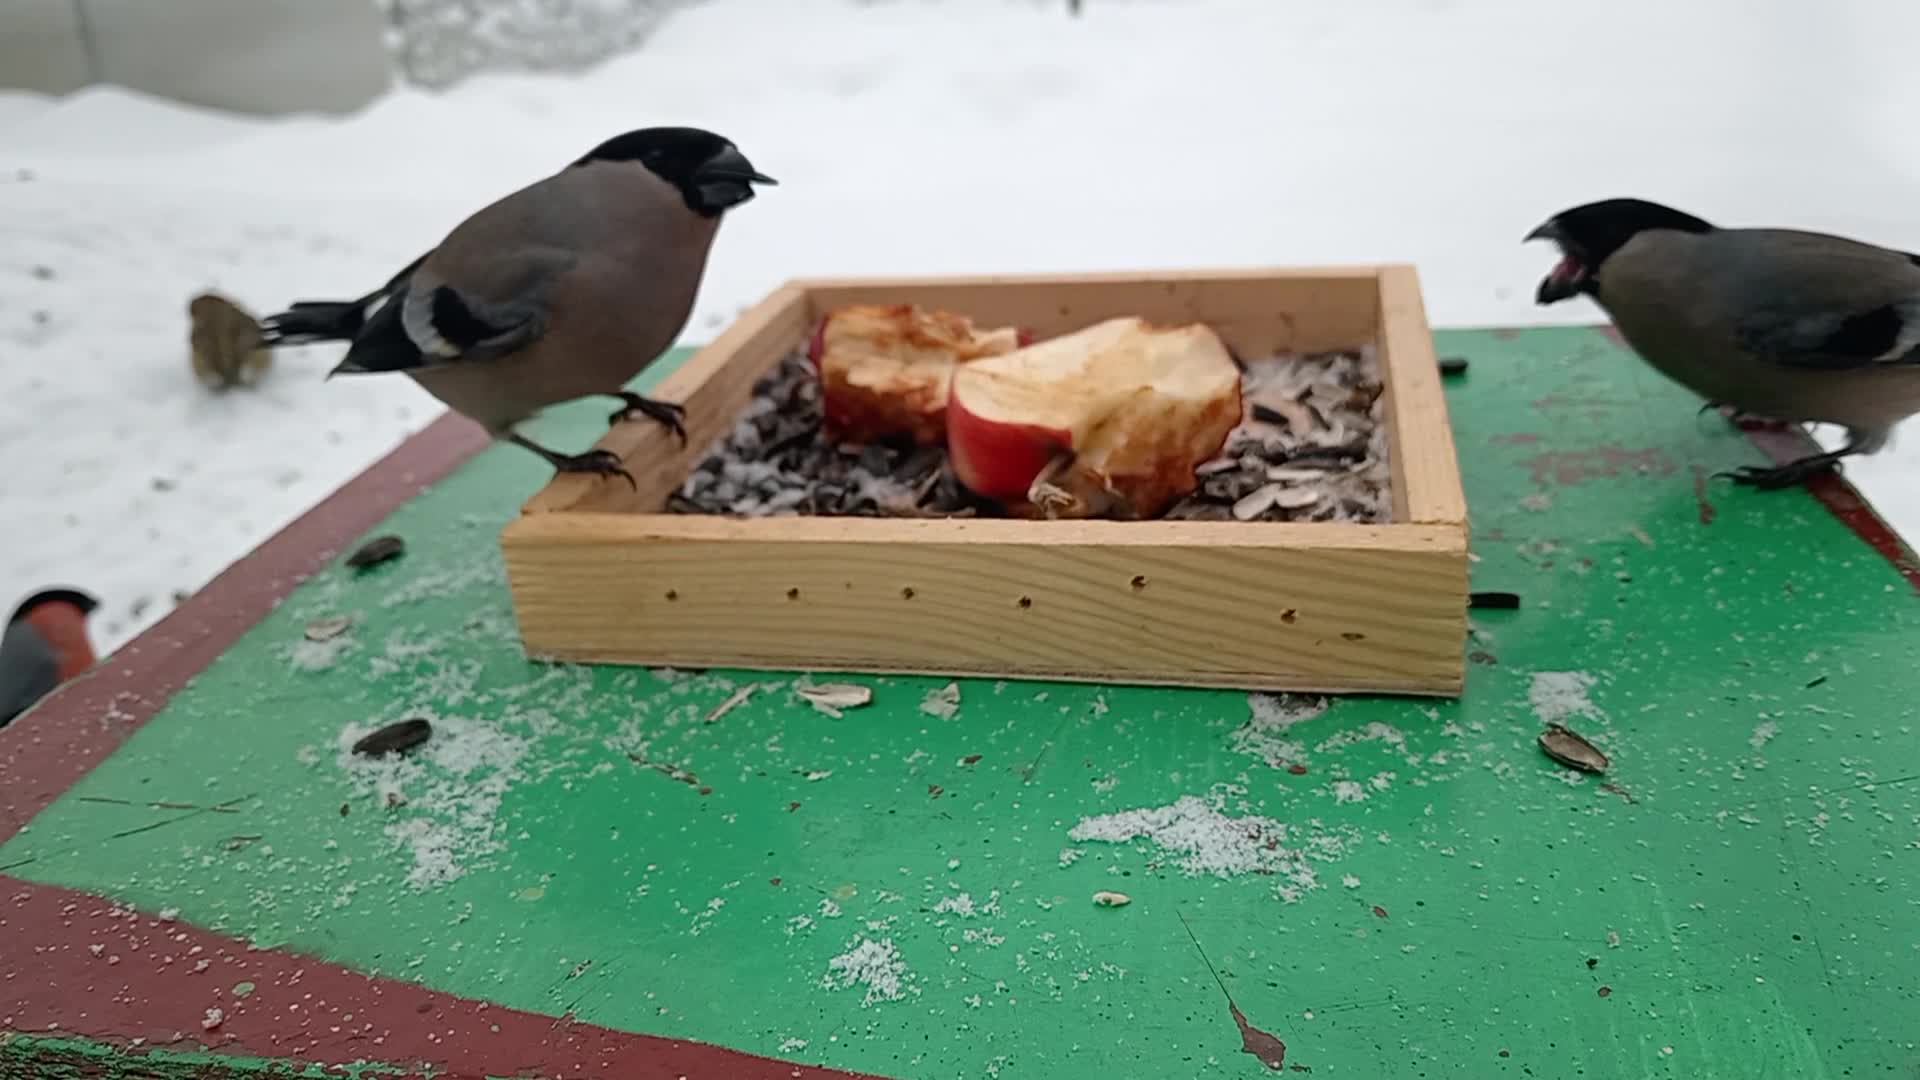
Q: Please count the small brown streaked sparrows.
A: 1